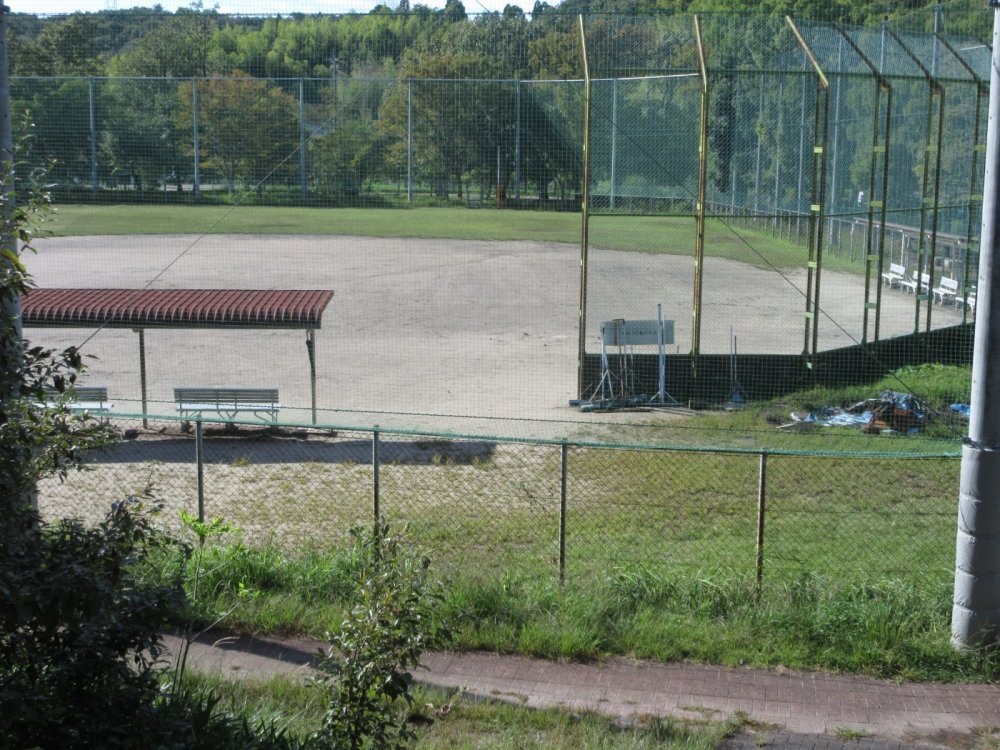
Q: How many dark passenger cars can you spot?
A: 0